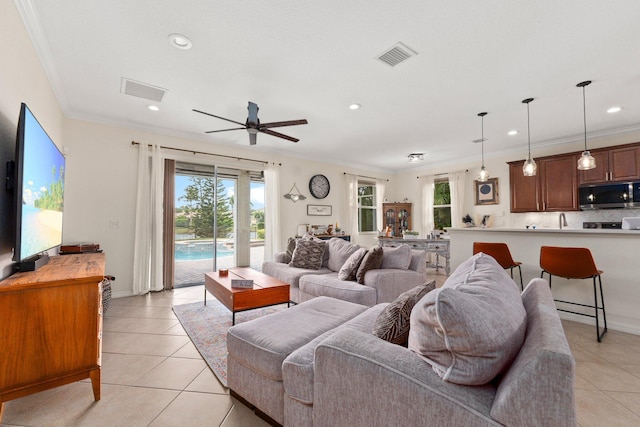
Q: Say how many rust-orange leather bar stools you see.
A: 2